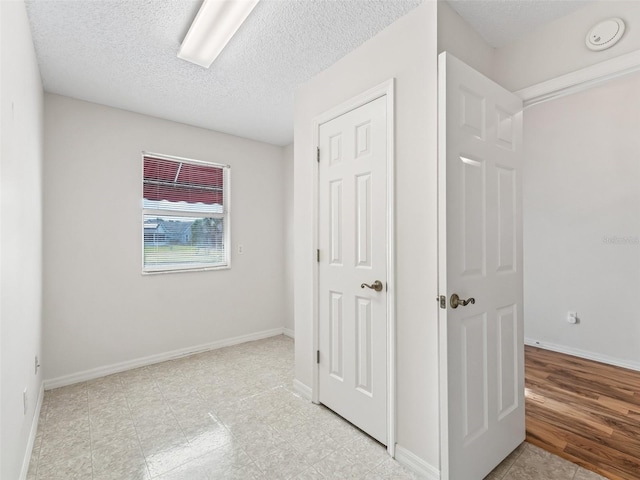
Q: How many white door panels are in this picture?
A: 12